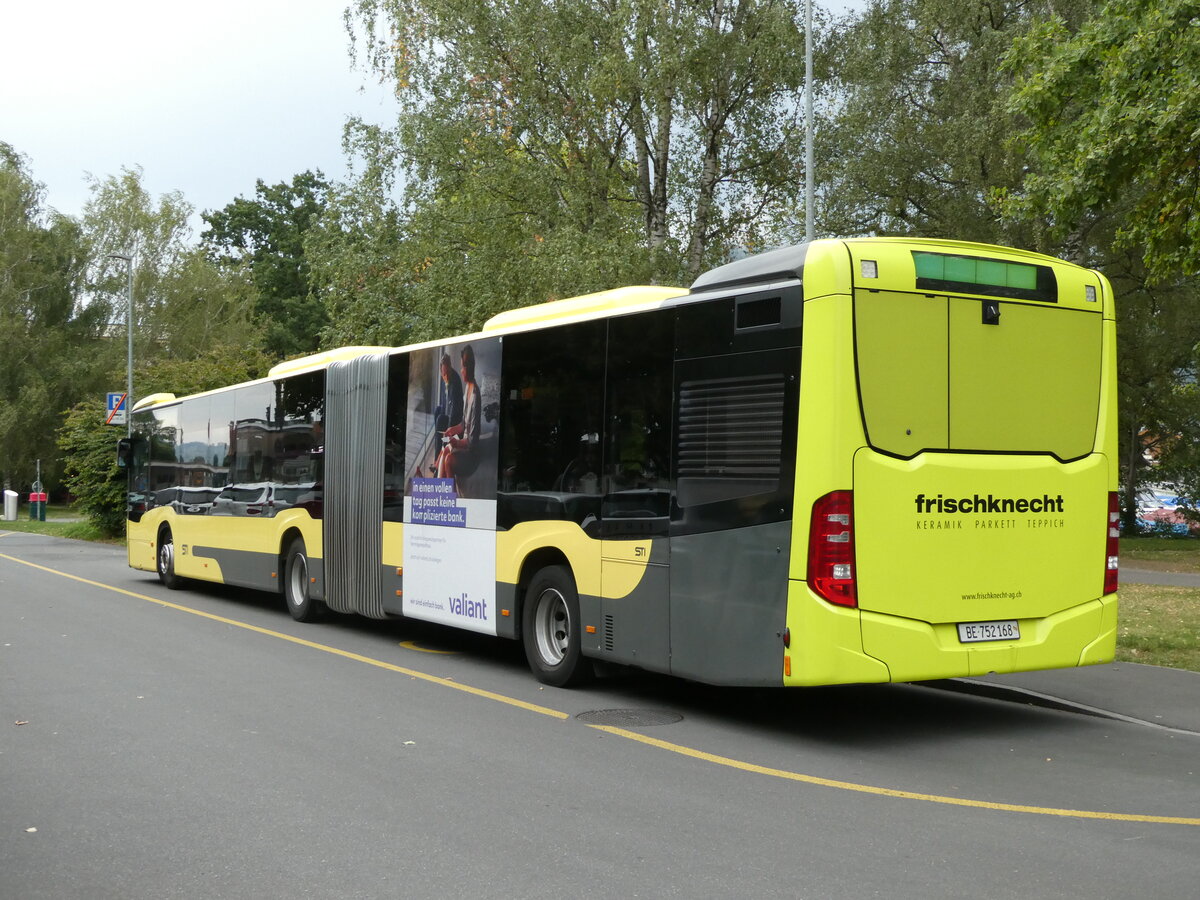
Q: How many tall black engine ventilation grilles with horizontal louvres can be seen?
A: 1